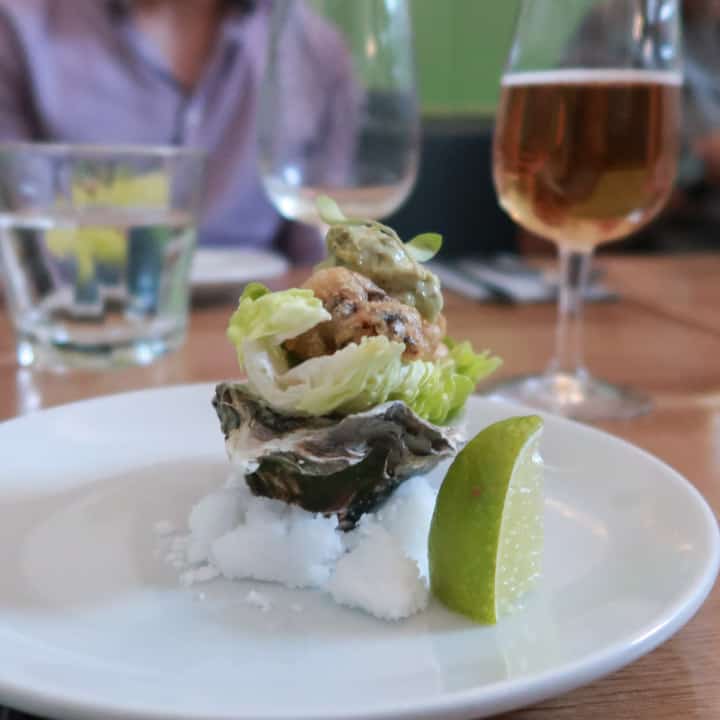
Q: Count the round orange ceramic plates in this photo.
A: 0